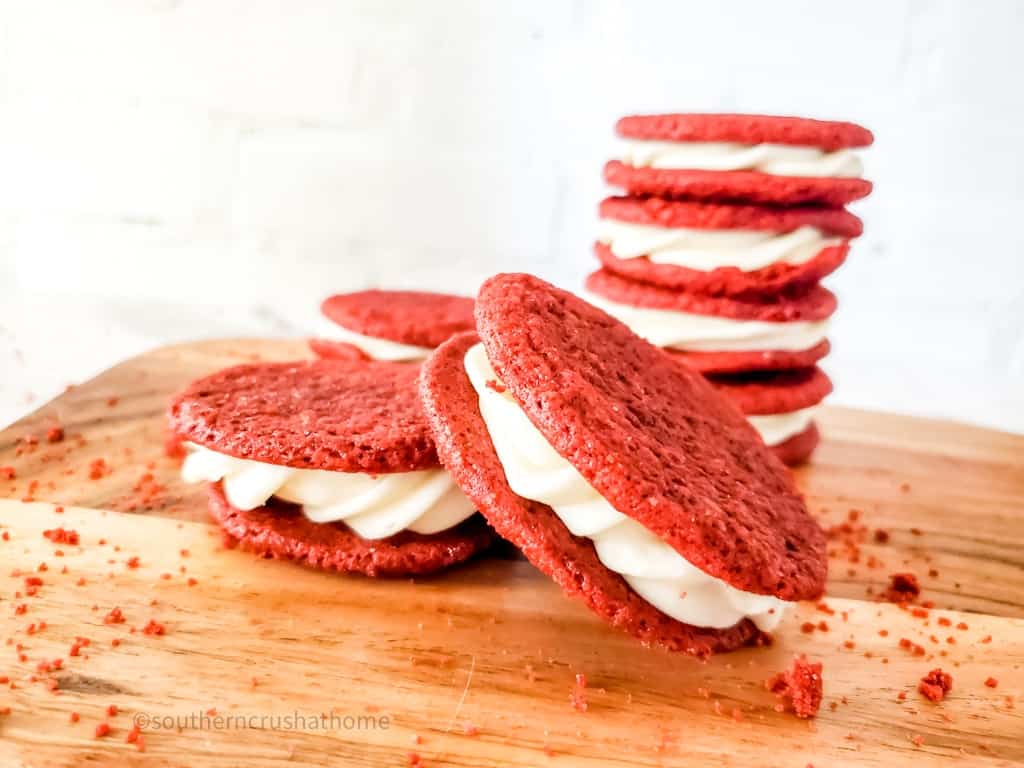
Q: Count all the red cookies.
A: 14